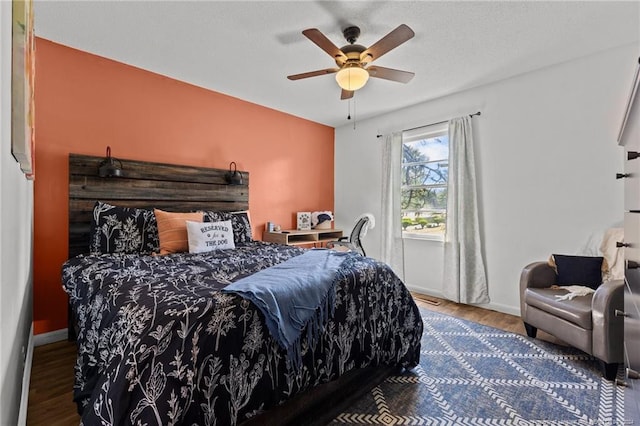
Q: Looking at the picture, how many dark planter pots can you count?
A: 0